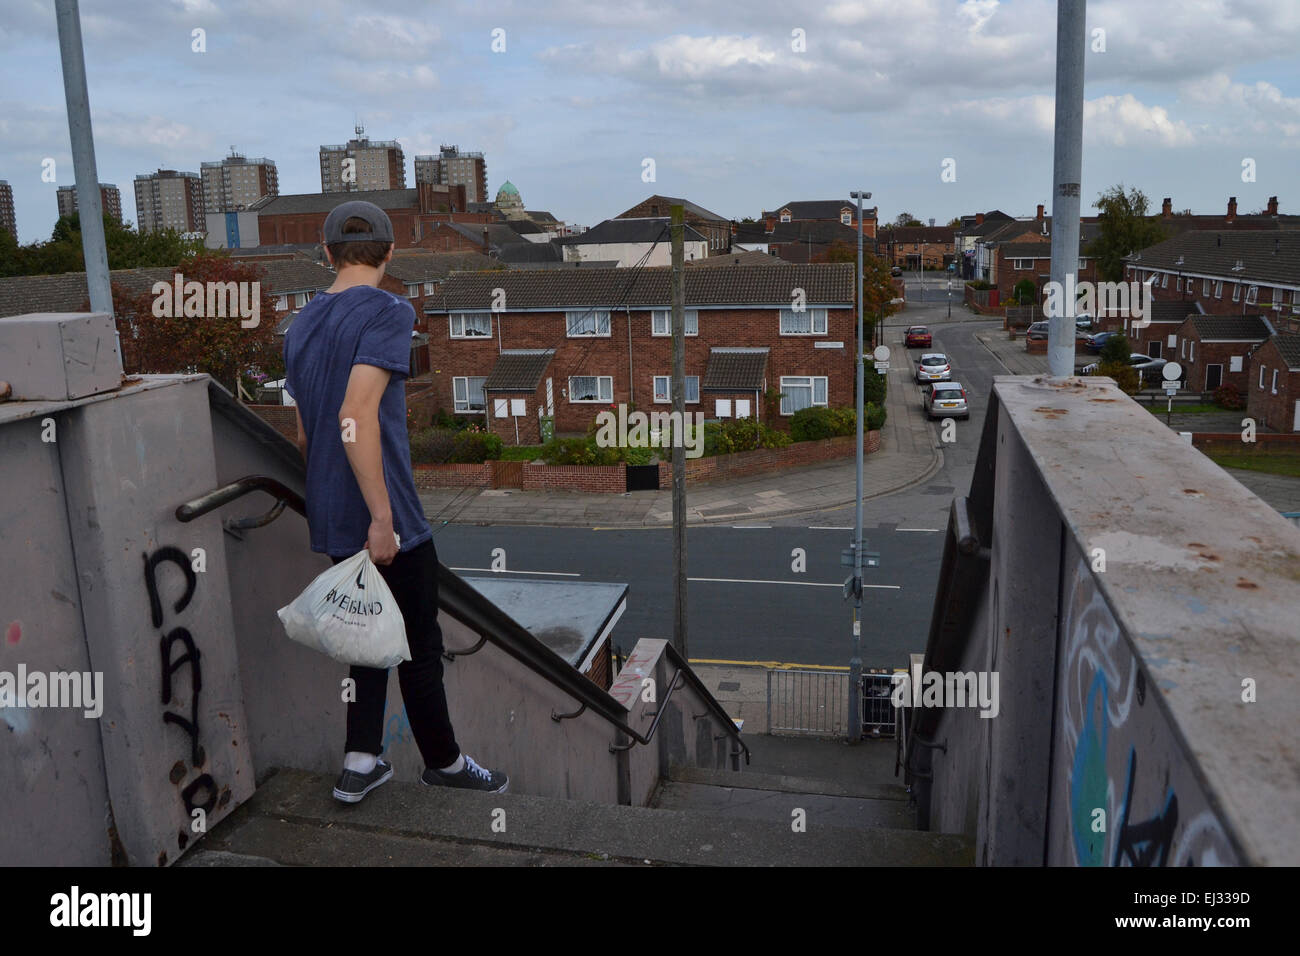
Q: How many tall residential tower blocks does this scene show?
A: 6